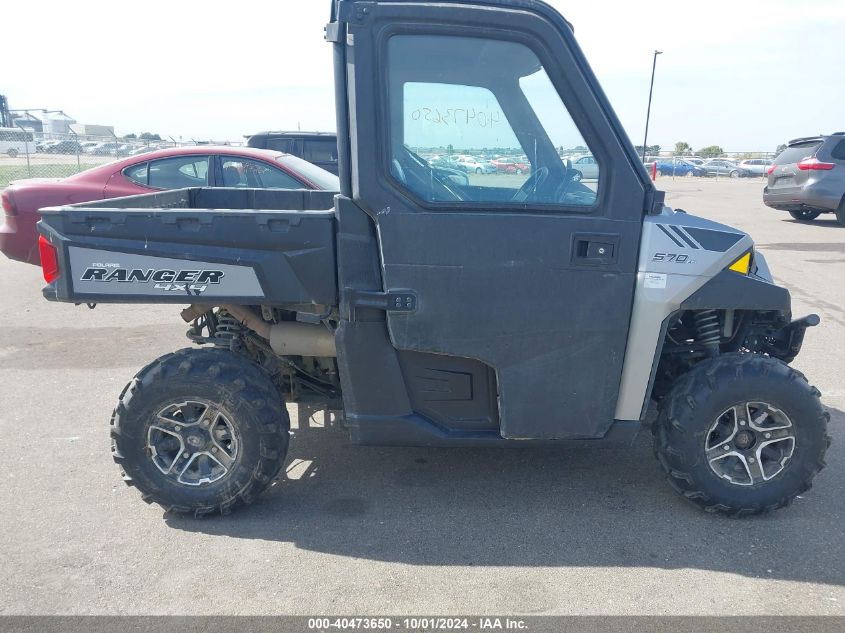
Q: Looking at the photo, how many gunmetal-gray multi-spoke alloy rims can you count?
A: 2